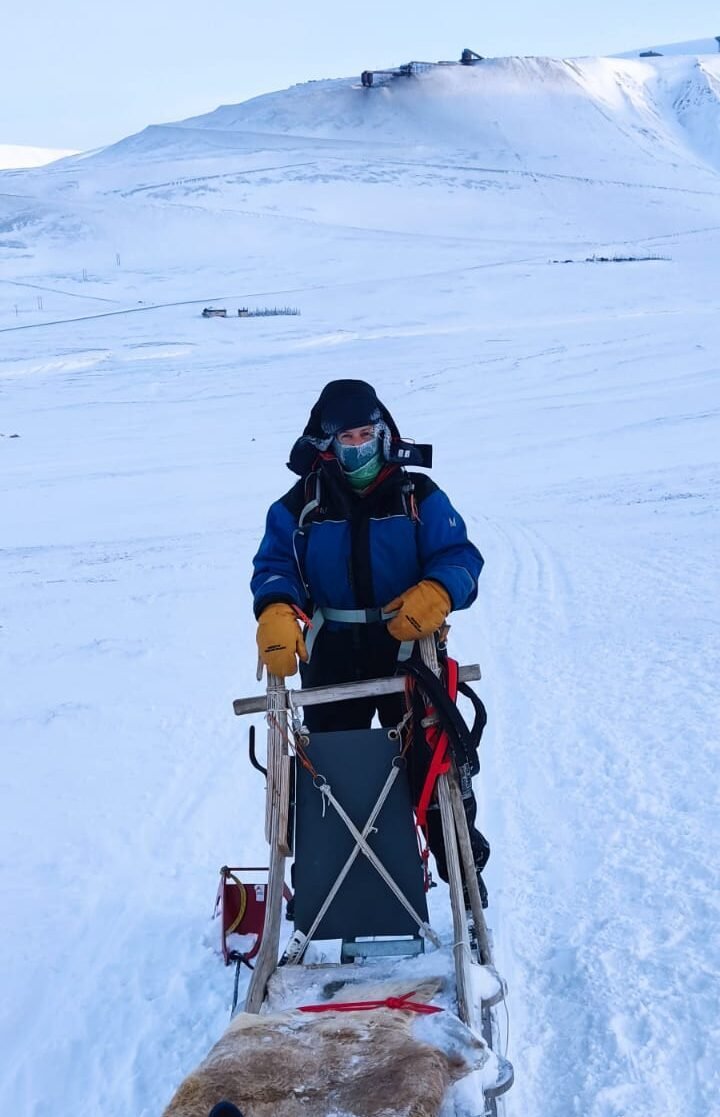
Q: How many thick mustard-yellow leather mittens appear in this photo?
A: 2